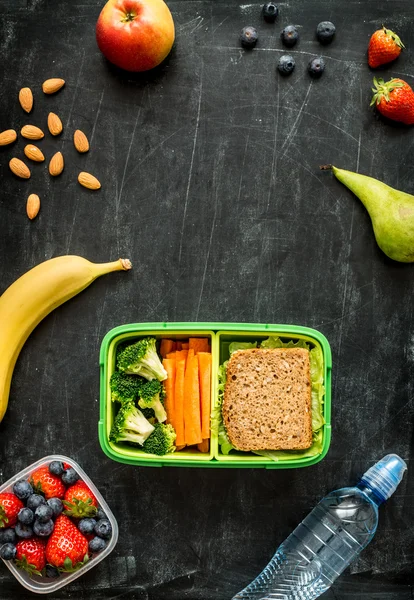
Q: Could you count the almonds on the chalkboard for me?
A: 11